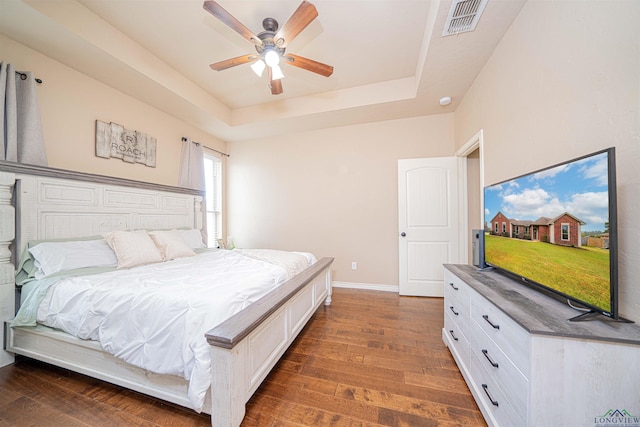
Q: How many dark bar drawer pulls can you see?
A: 6